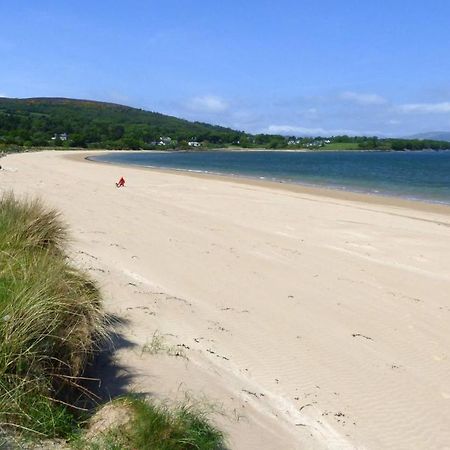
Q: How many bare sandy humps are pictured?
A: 1